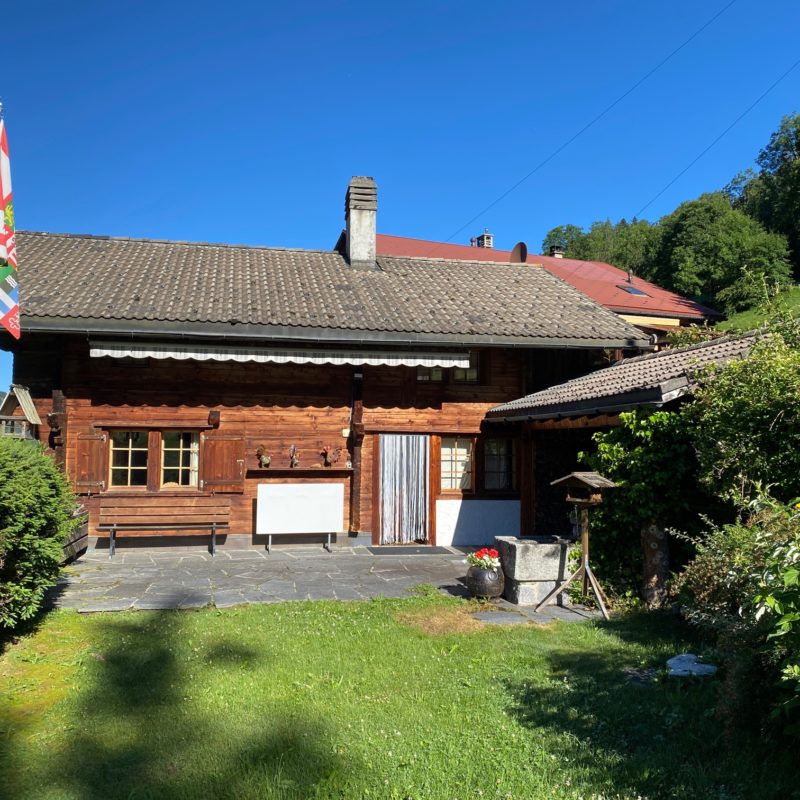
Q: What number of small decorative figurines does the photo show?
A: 3